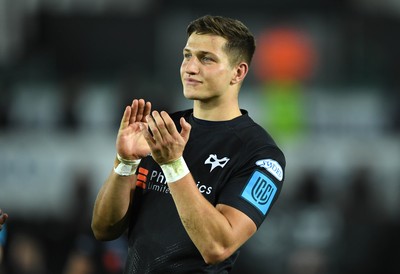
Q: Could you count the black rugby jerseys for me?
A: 1